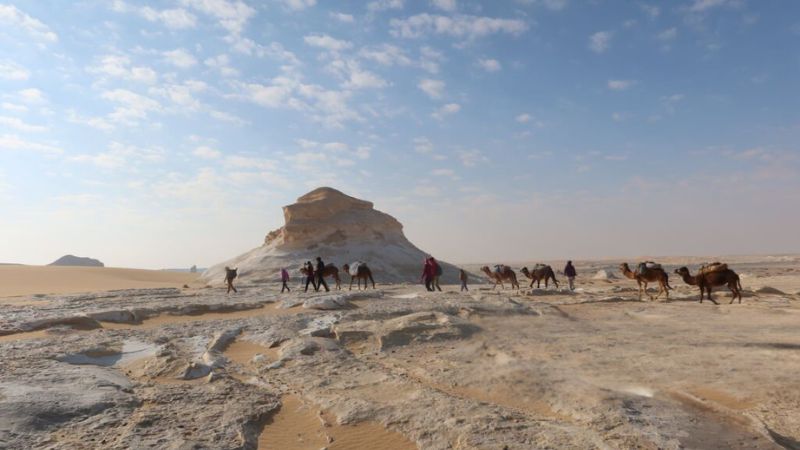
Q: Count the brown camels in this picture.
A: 6